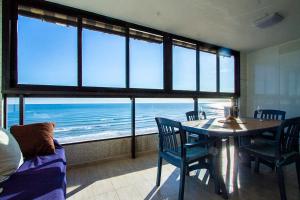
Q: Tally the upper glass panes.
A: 6